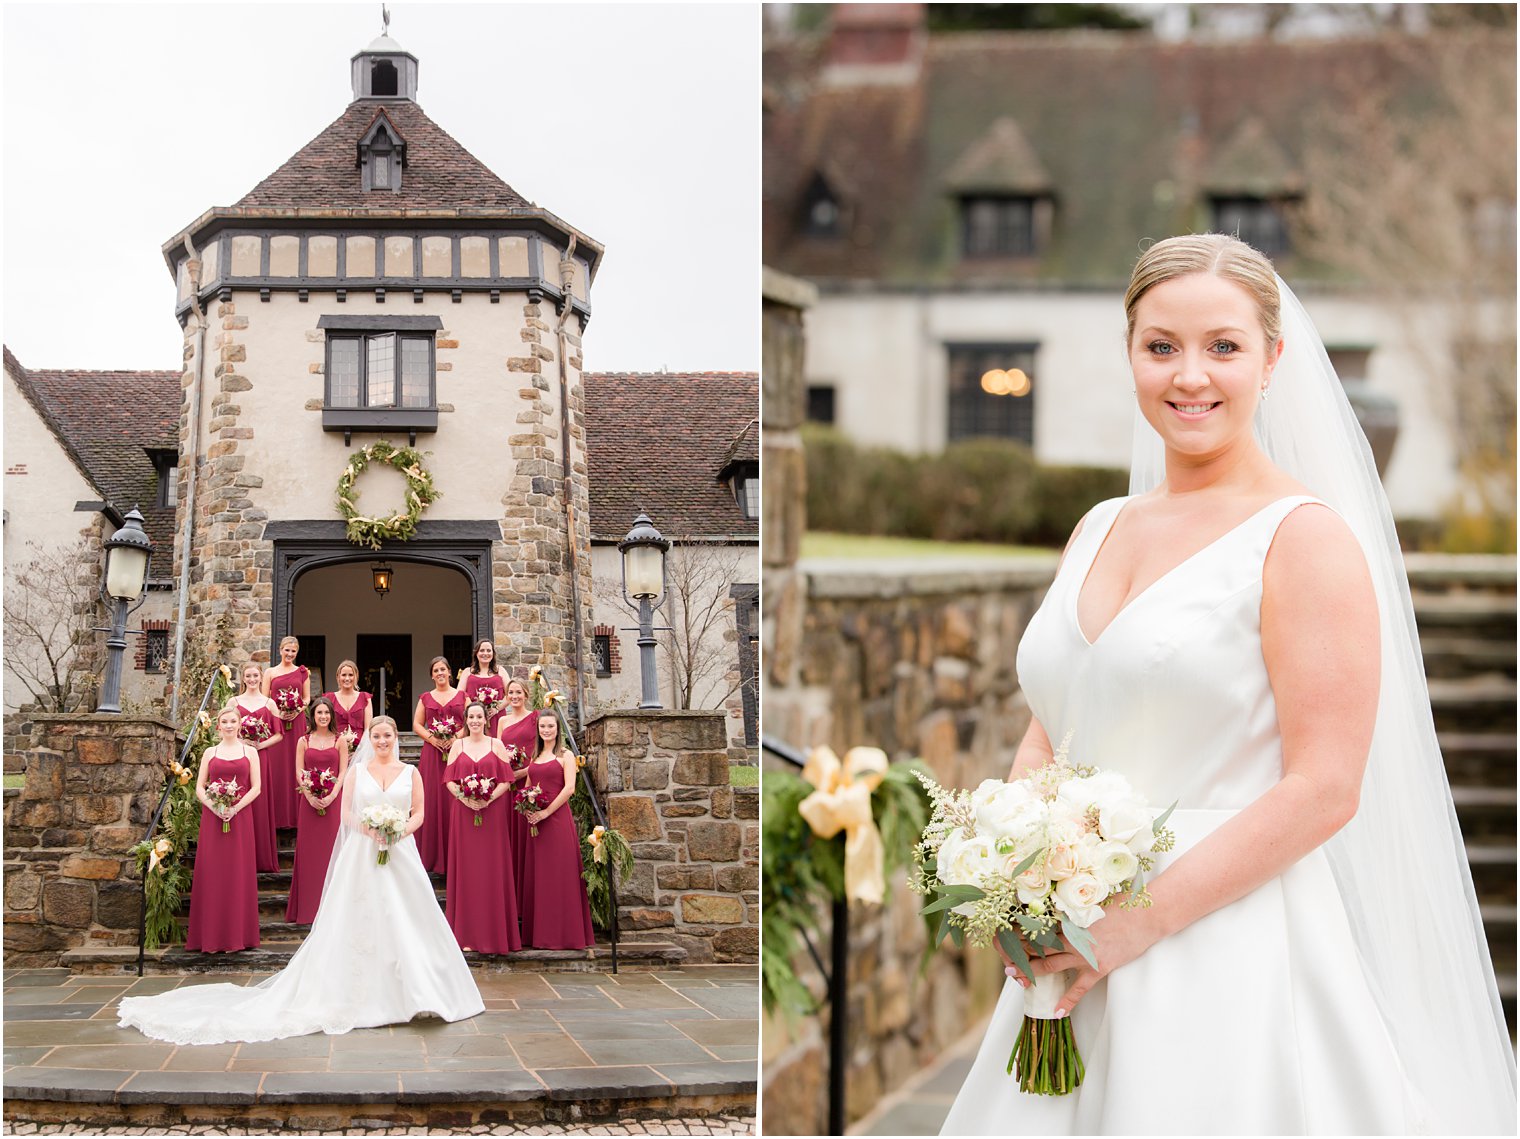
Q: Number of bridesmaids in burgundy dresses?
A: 10